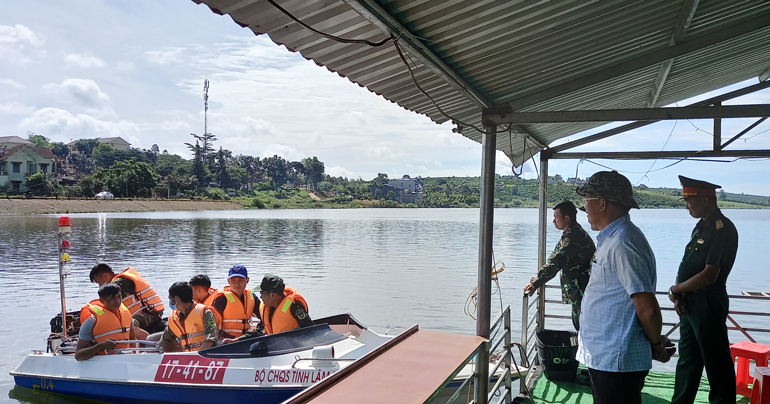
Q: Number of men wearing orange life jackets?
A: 6